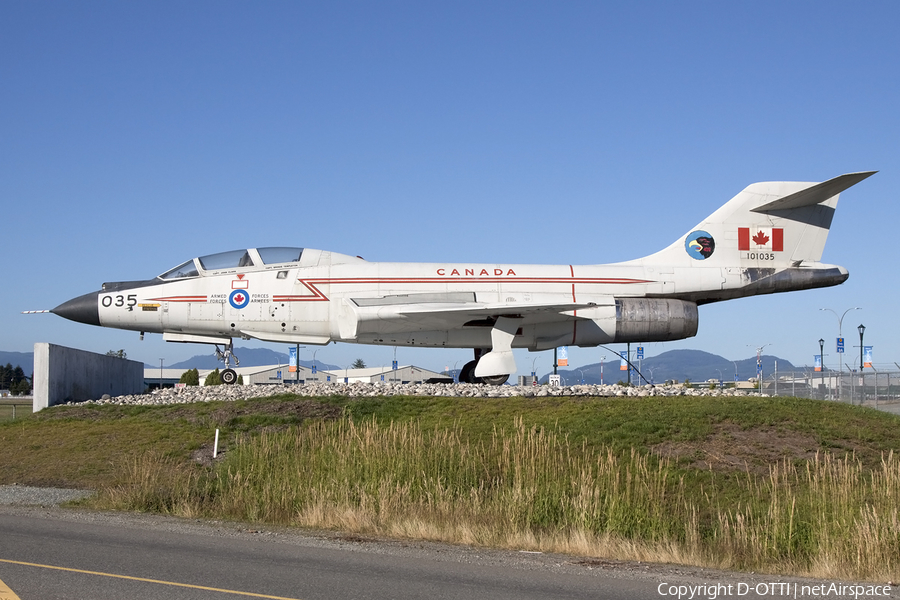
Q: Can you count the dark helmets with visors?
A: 0